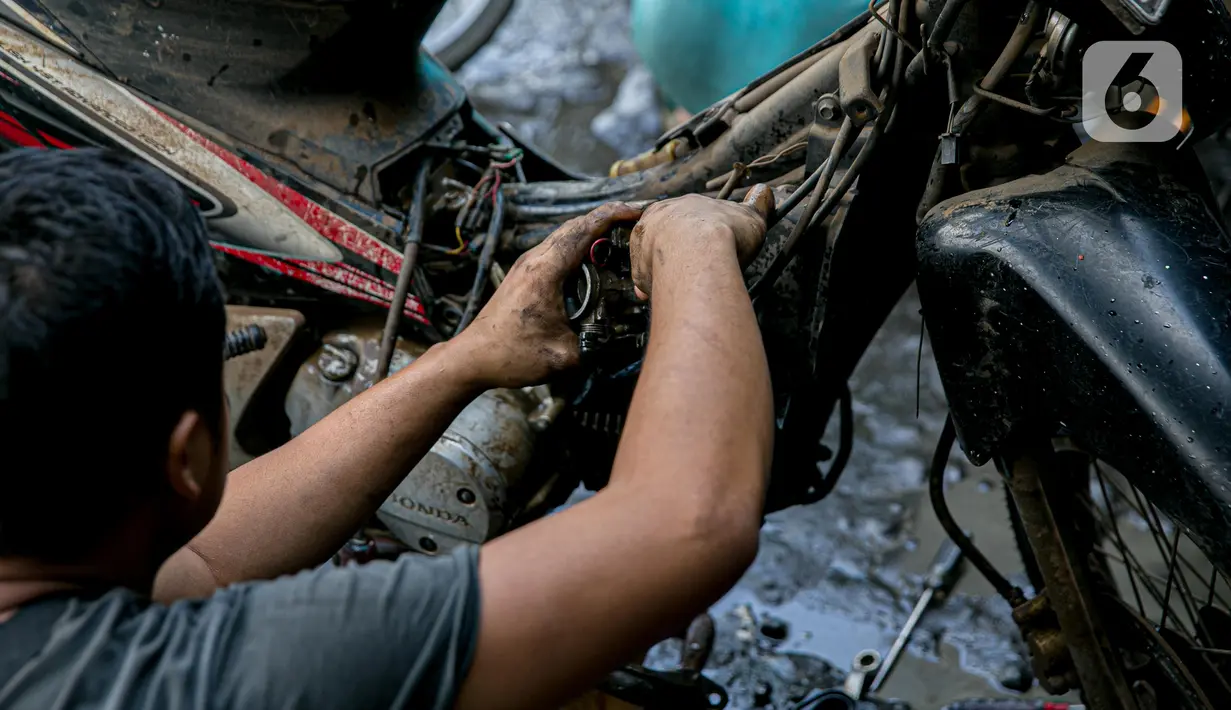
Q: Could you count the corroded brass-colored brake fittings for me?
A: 1